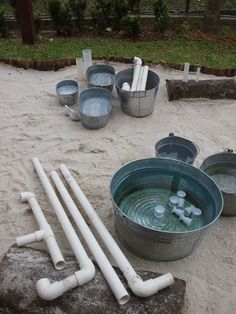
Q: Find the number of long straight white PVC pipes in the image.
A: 3